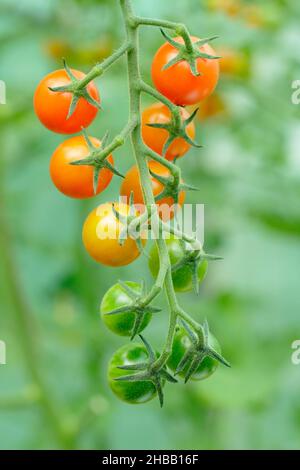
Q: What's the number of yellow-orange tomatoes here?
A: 1